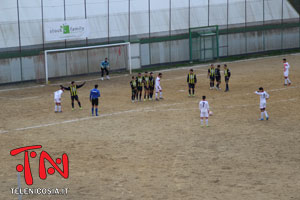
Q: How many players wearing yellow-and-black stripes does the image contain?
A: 9